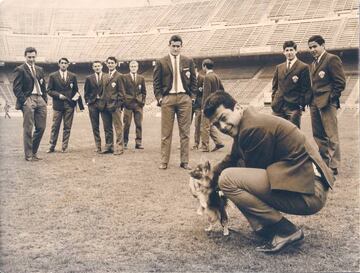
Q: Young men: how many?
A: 11